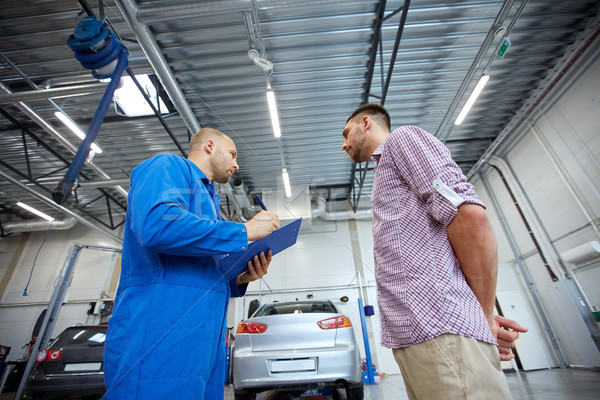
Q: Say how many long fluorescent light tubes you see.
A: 5